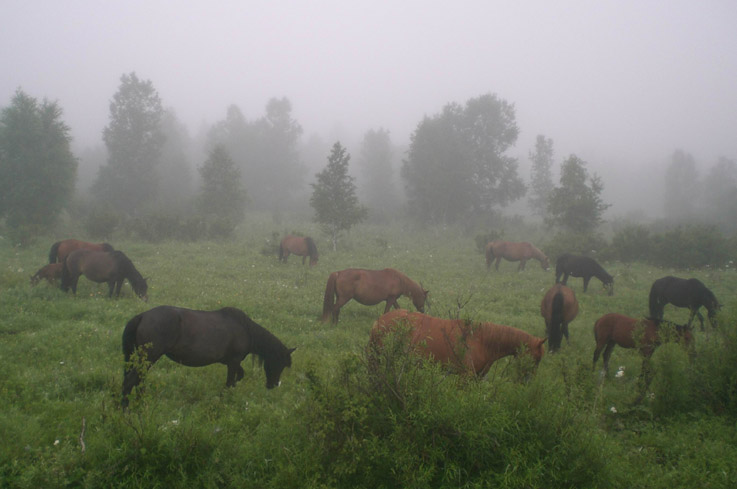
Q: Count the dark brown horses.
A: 4